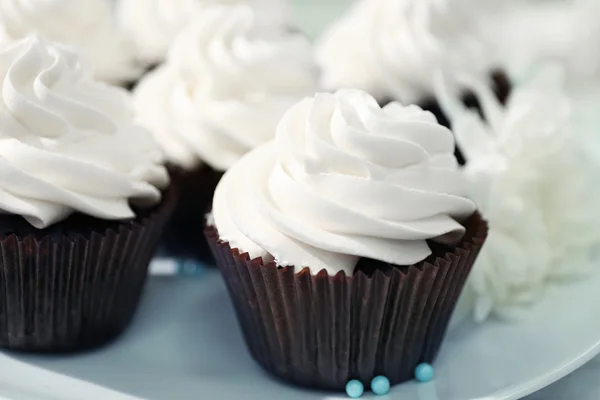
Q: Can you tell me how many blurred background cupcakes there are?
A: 4